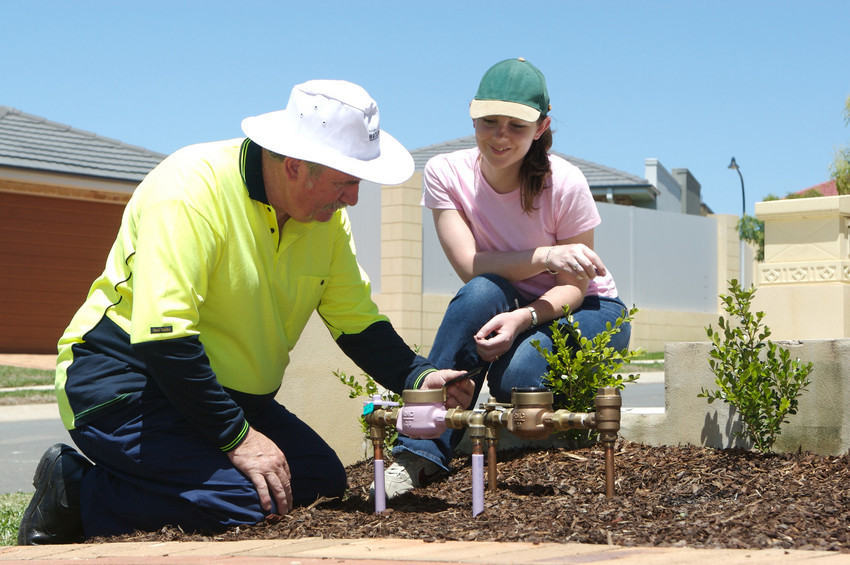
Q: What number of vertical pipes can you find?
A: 4